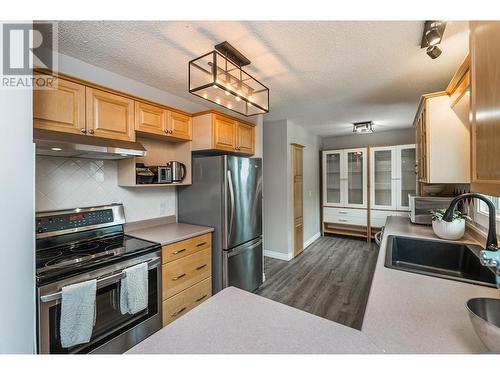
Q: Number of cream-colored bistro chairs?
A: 0